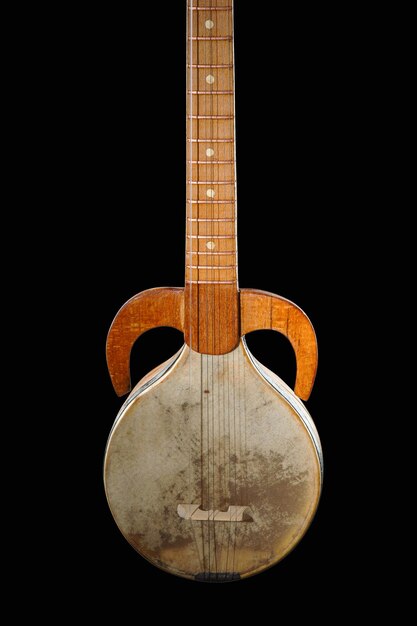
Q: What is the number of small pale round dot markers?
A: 5